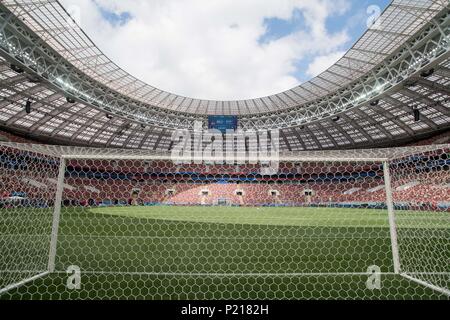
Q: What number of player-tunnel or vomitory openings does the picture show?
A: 6